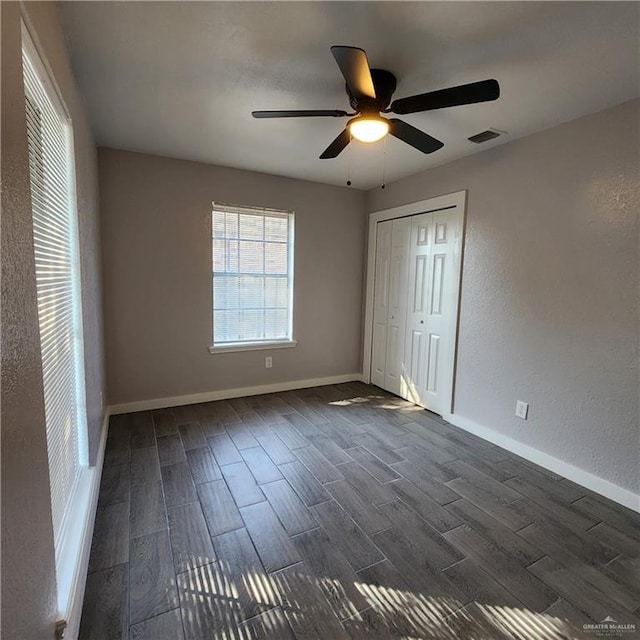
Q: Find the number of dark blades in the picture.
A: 5